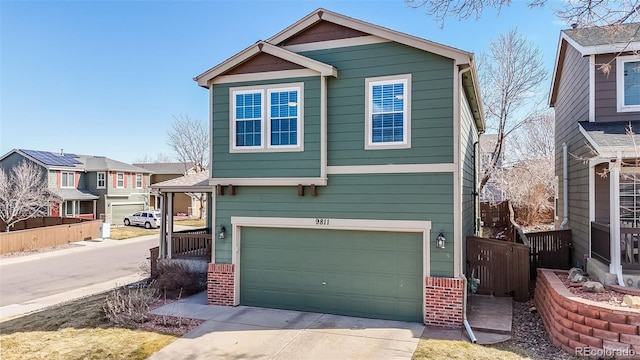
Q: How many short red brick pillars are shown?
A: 2